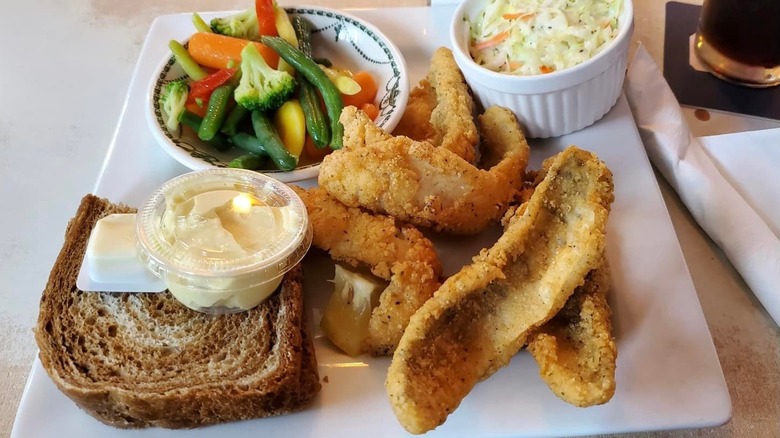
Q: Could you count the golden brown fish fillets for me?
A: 5